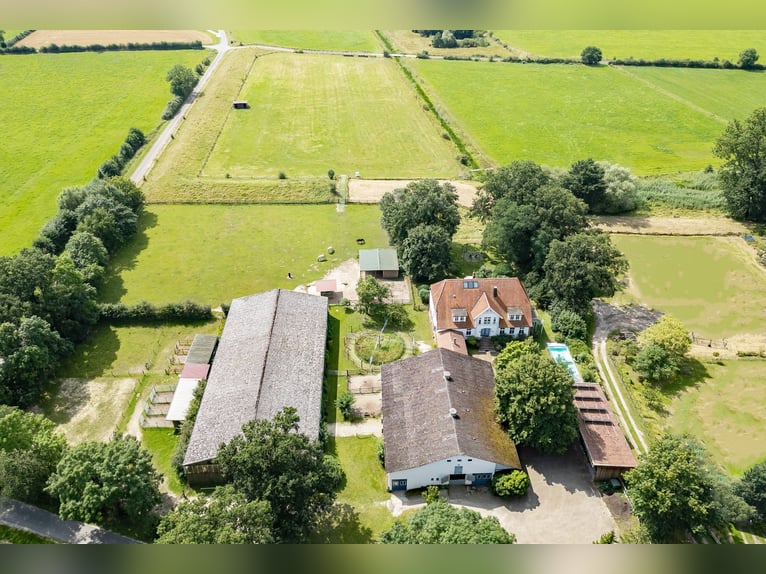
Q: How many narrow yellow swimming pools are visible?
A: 0